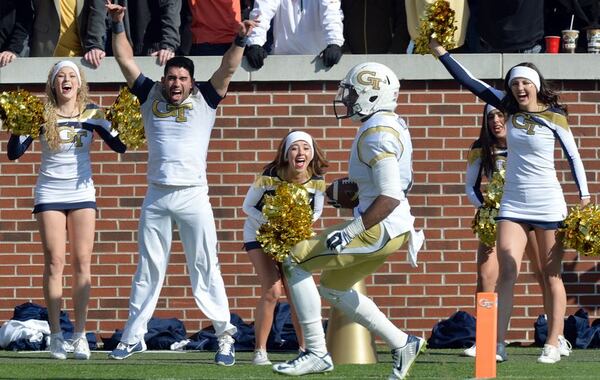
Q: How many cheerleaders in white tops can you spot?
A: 5